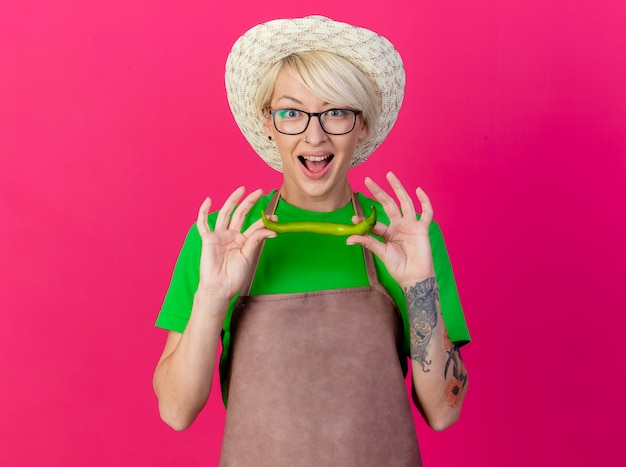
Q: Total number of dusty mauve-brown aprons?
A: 1